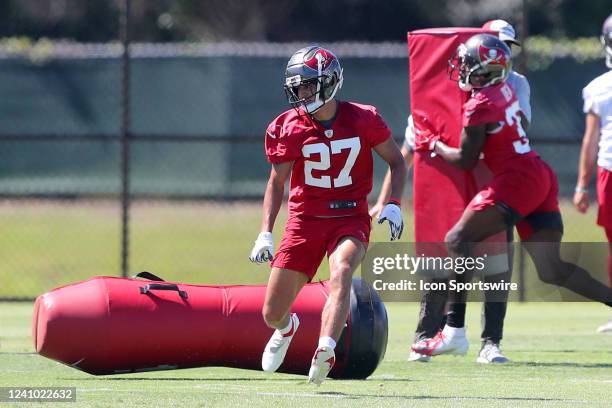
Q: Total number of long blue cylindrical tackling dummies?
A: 0